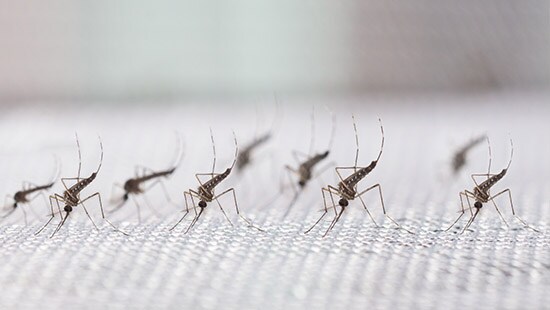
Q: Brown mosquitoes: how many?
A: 9